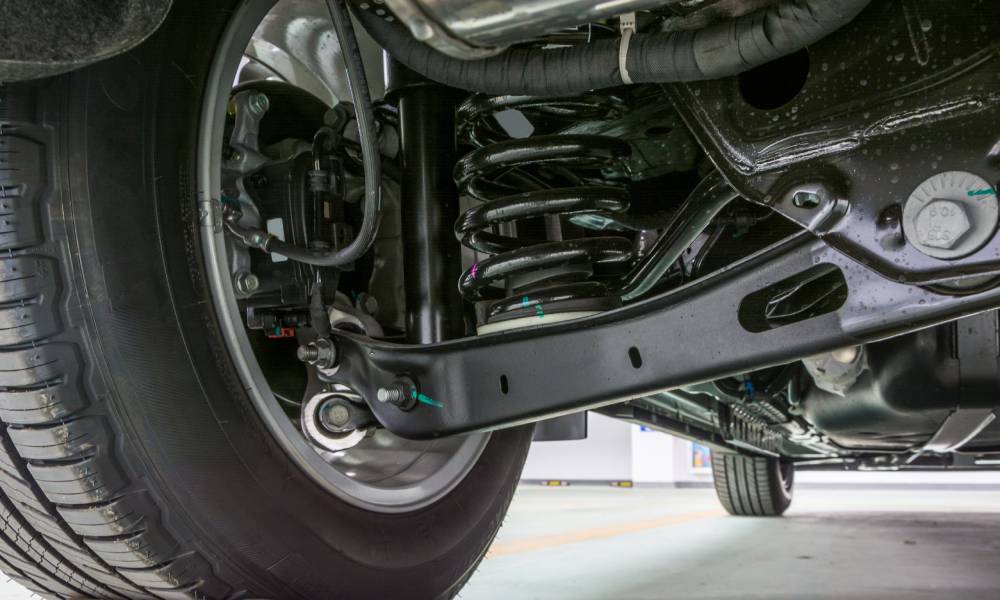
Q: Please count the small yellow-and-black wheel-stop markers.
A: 2